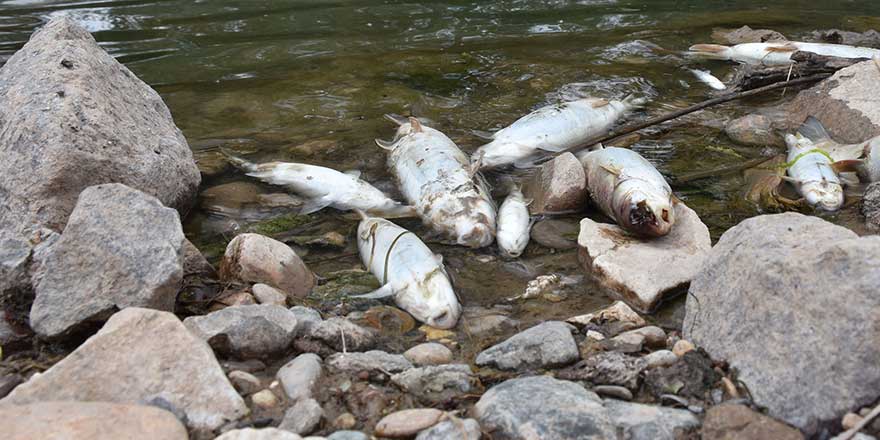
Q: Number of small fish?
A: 2